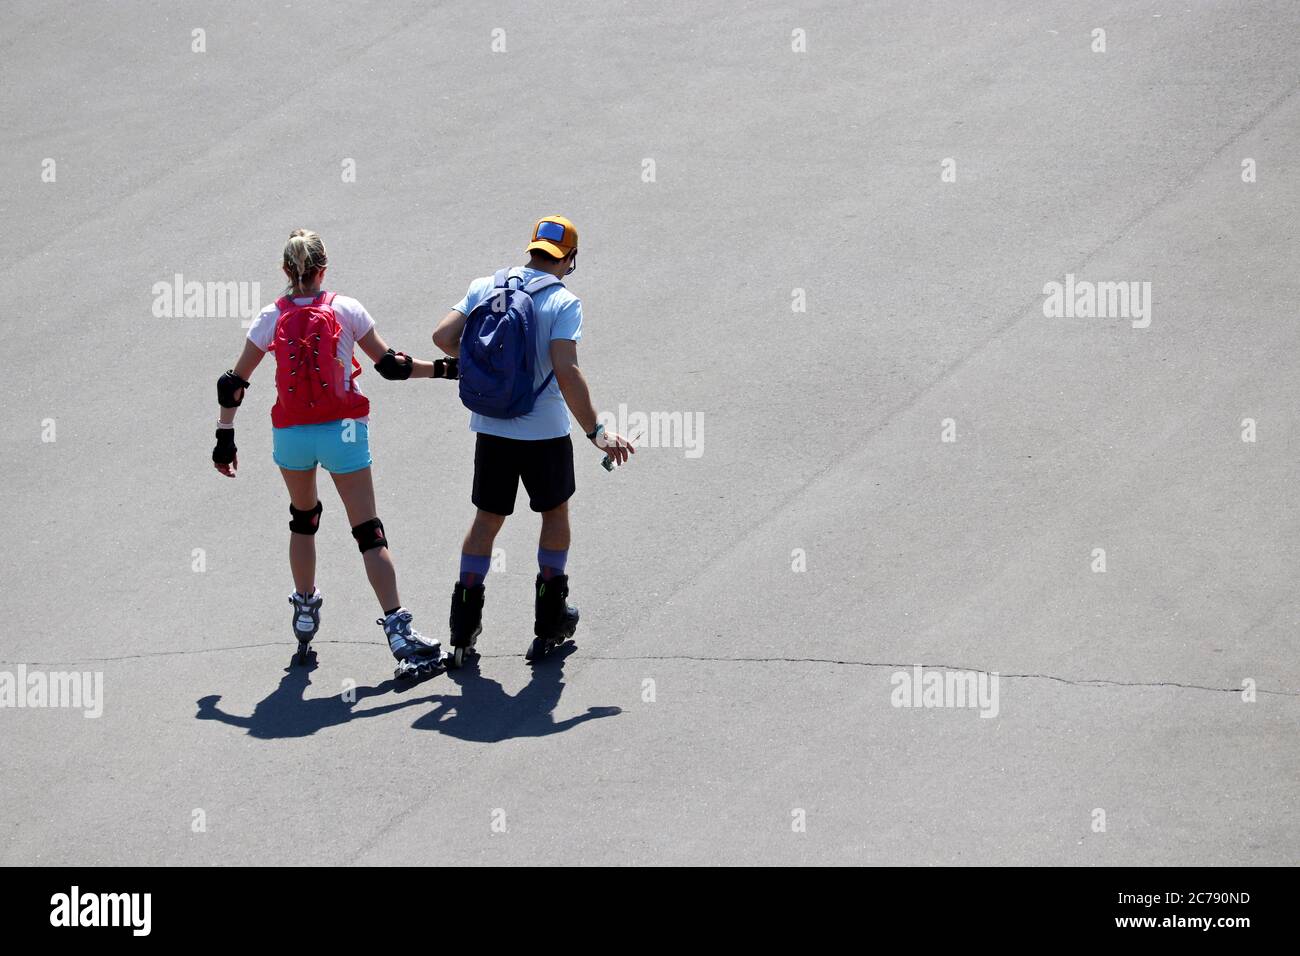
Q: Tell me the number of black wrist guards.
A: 2